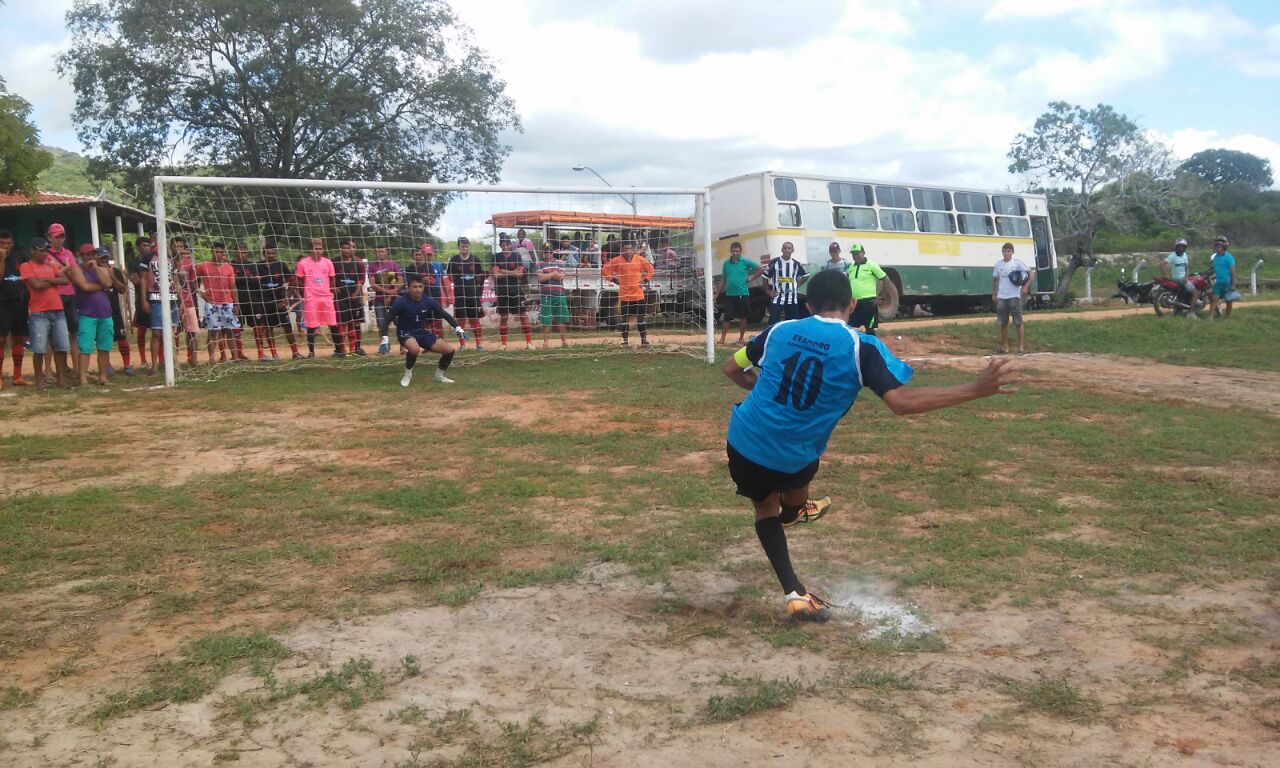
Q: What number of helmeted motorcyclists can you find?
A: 2